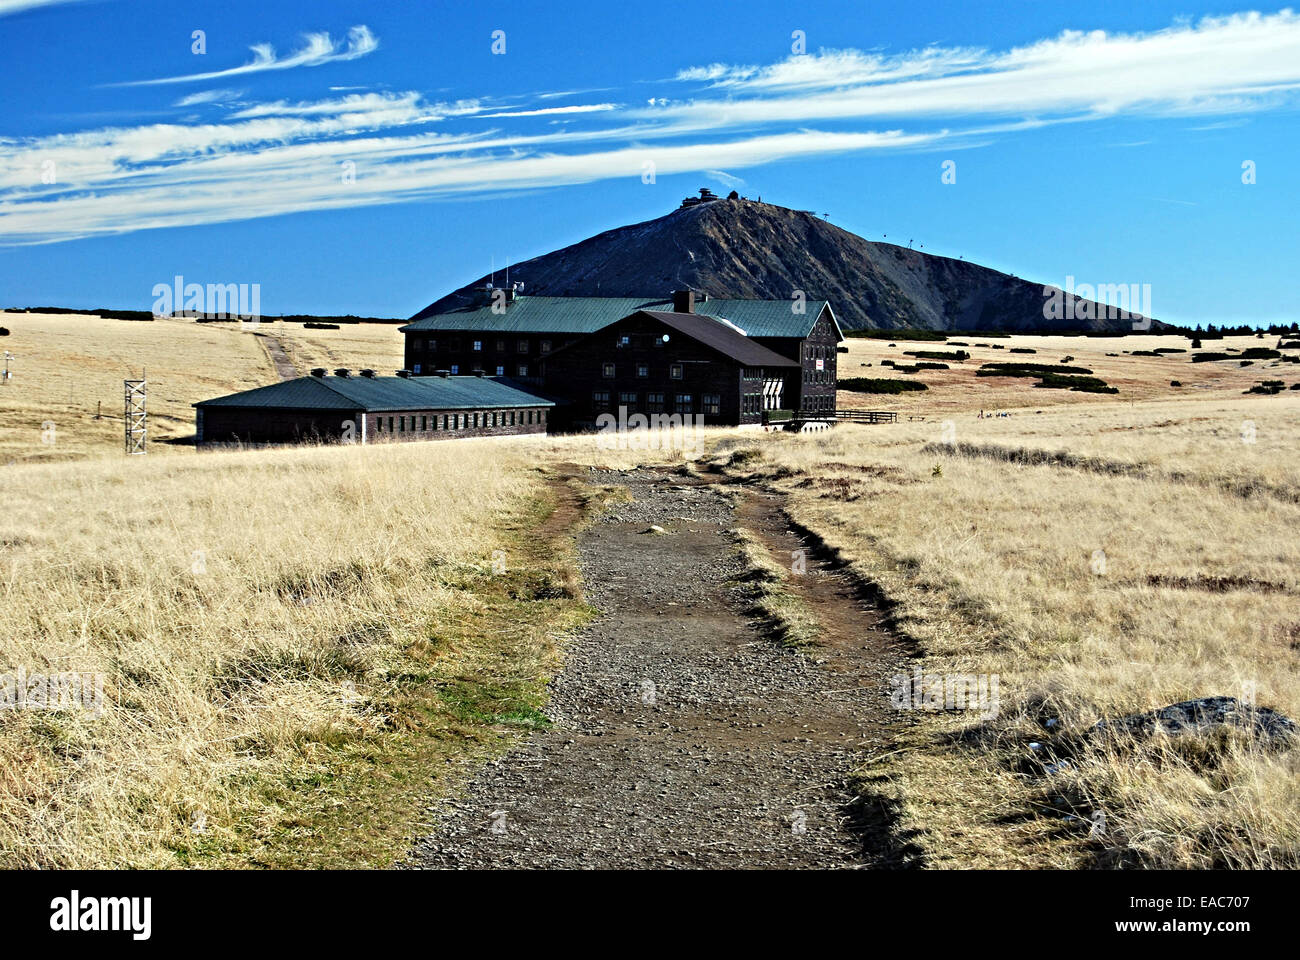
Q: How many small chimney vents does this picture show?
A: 6